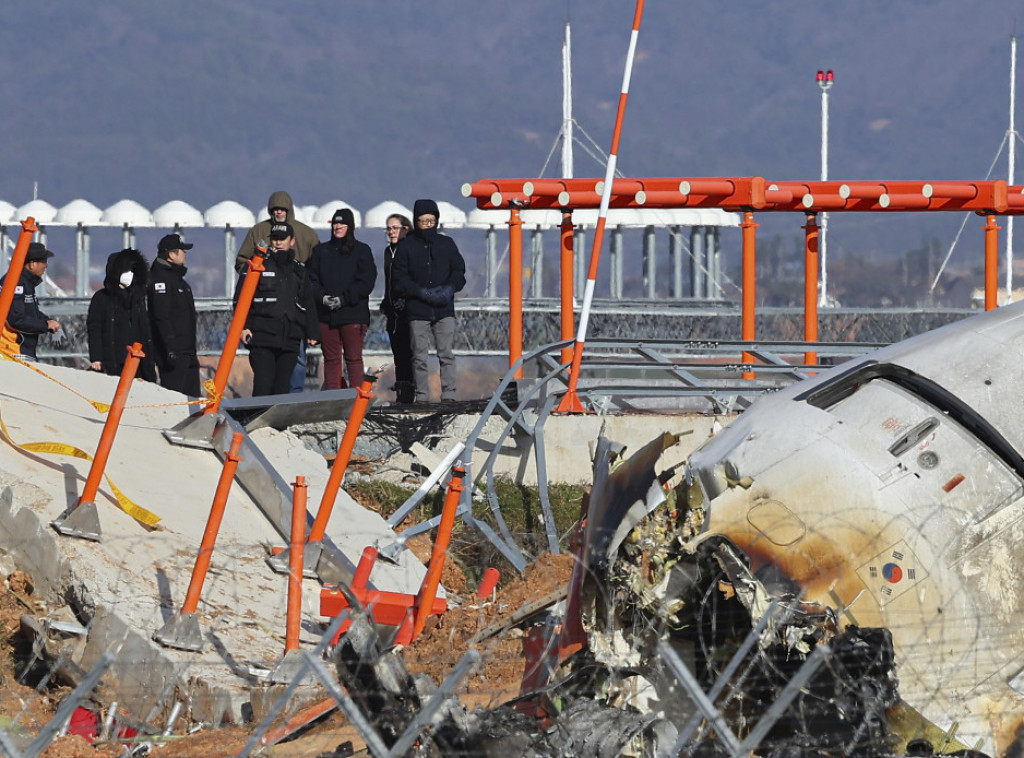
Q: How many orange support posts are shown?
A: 12